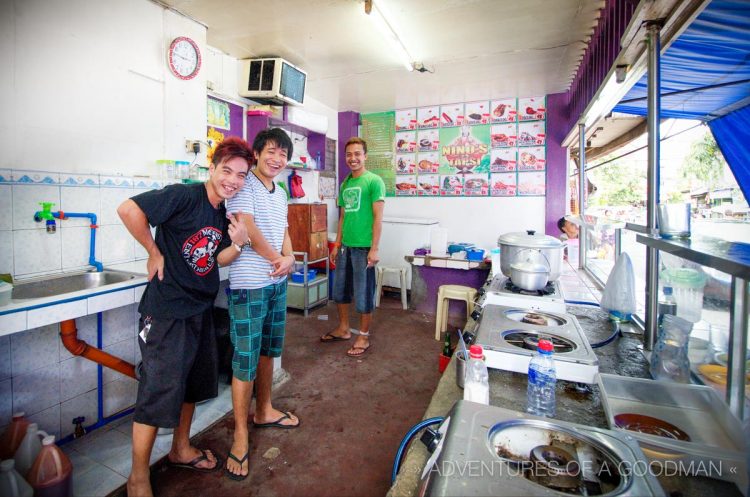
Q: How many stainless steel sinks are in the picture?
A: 1